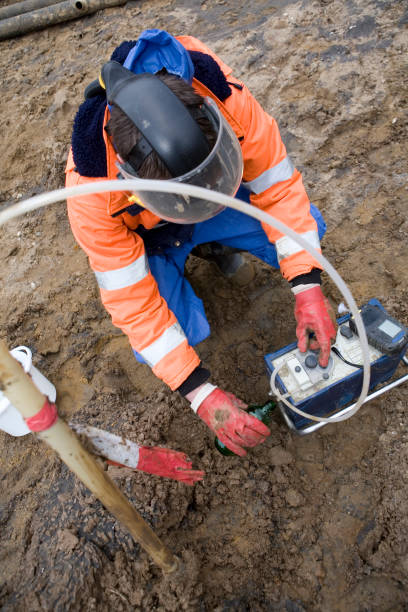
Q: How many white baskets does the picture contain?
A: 1